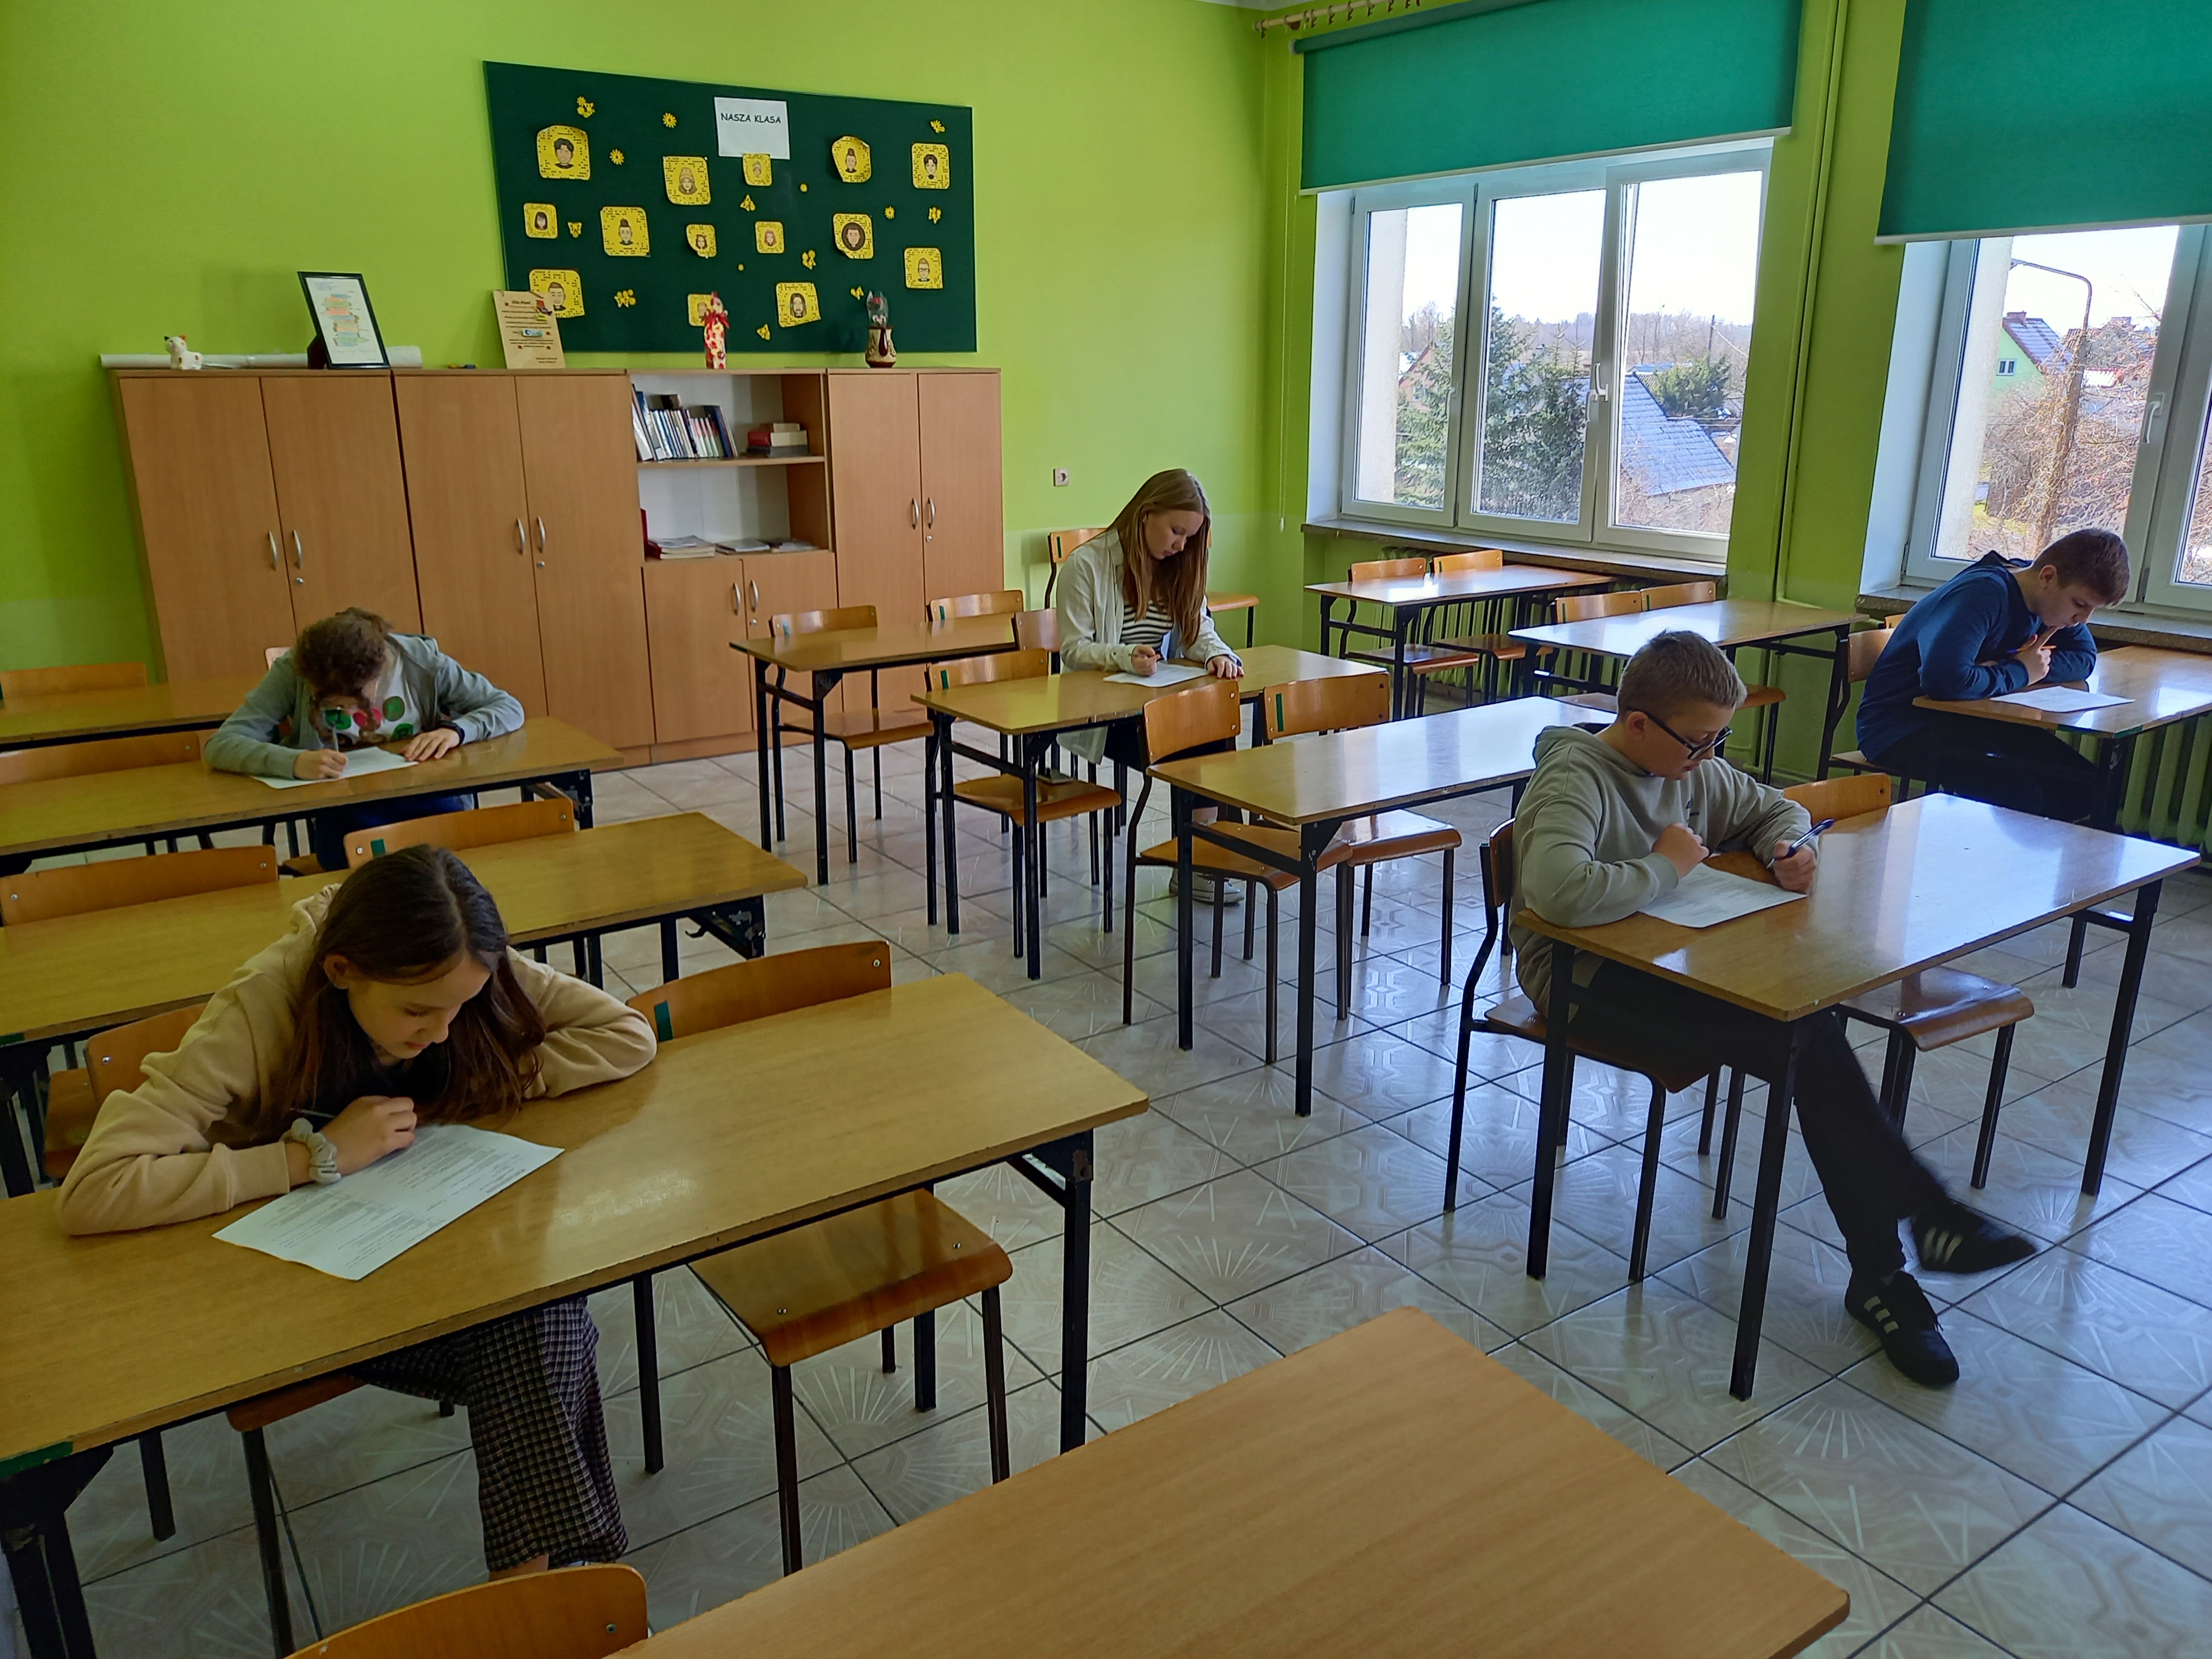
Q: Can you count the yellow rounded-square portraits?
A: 14